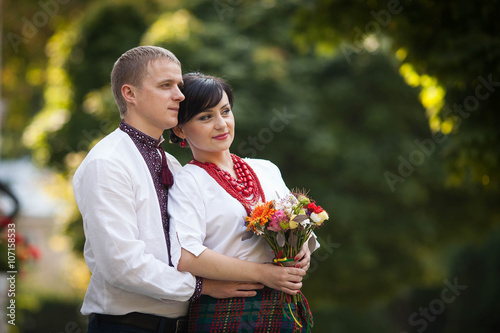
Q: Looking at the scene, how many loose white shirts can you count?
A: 2